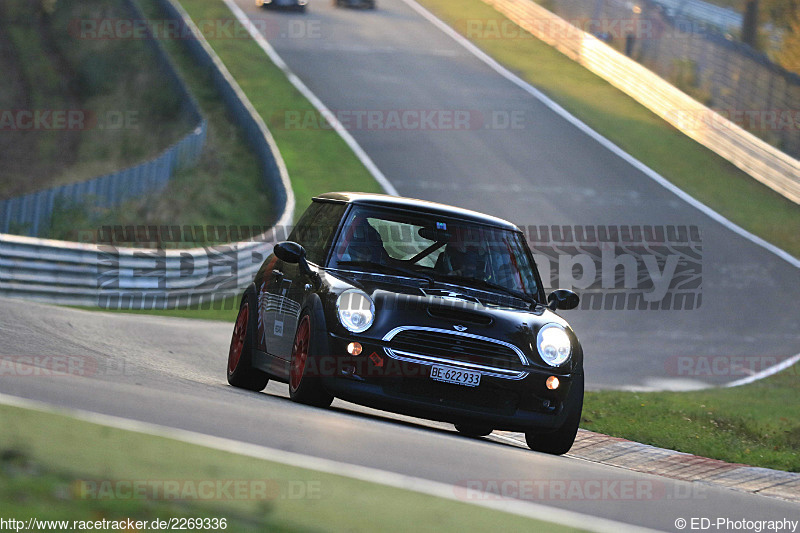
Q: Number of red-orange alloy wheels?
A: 2